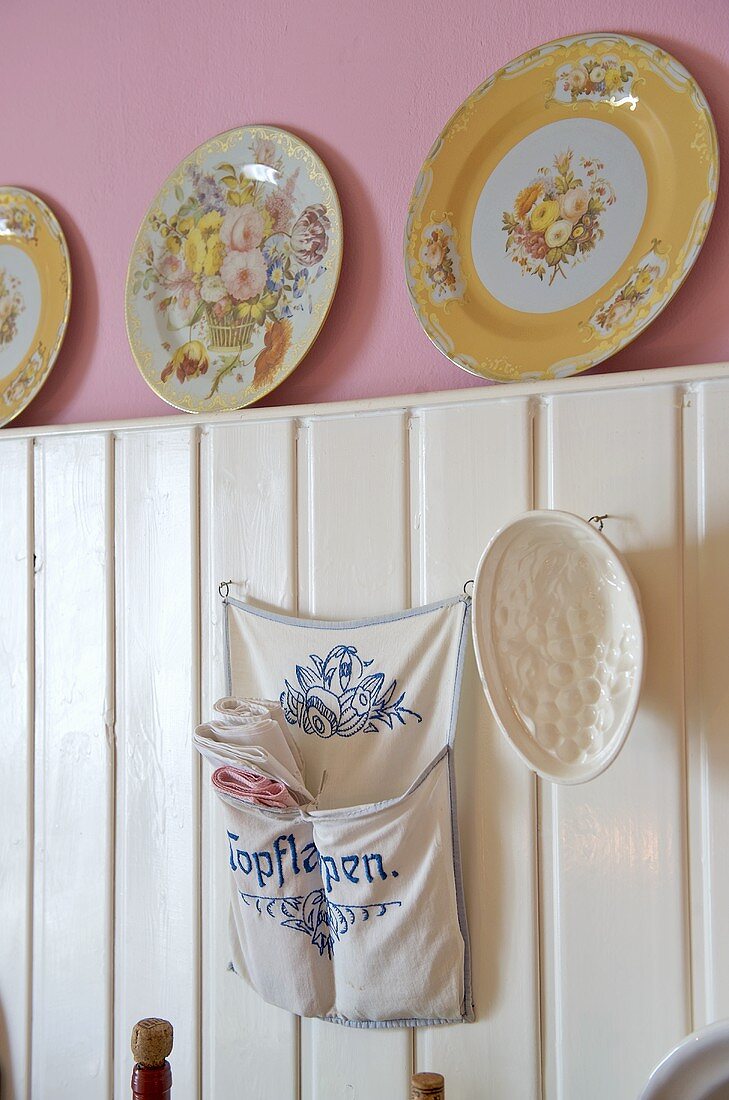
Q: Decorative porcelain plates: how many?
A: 3